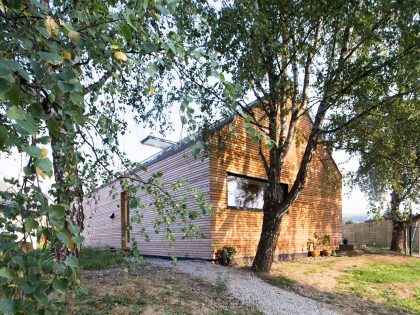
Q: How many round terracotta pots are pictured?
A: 2